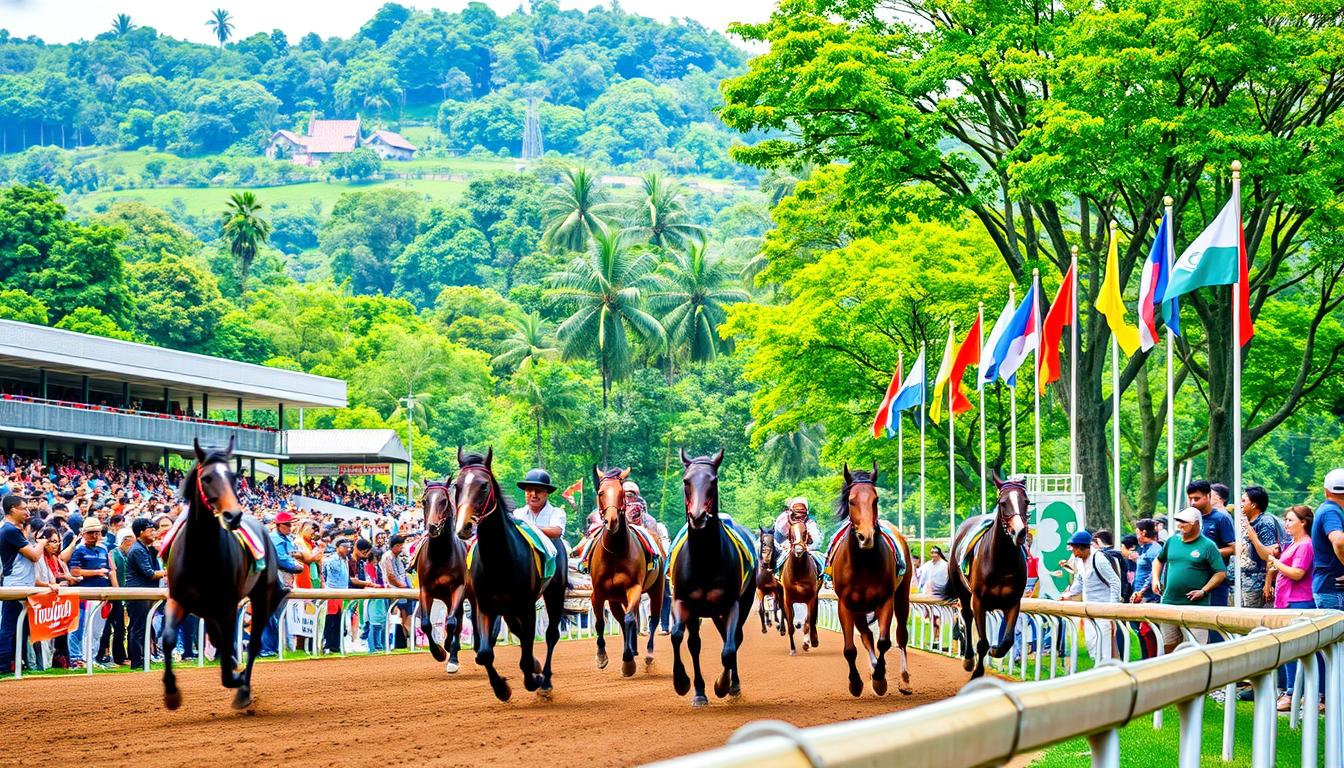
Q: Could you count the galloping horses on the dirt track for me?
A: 9